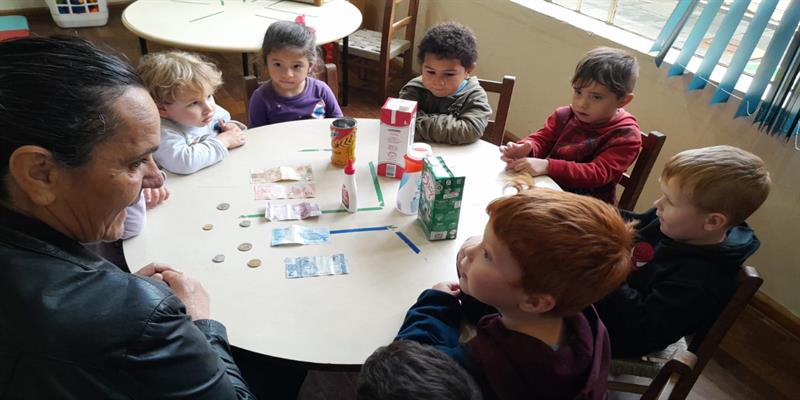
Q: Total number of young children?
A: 7